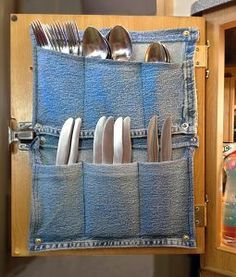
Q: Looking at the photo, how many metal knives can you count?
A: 8